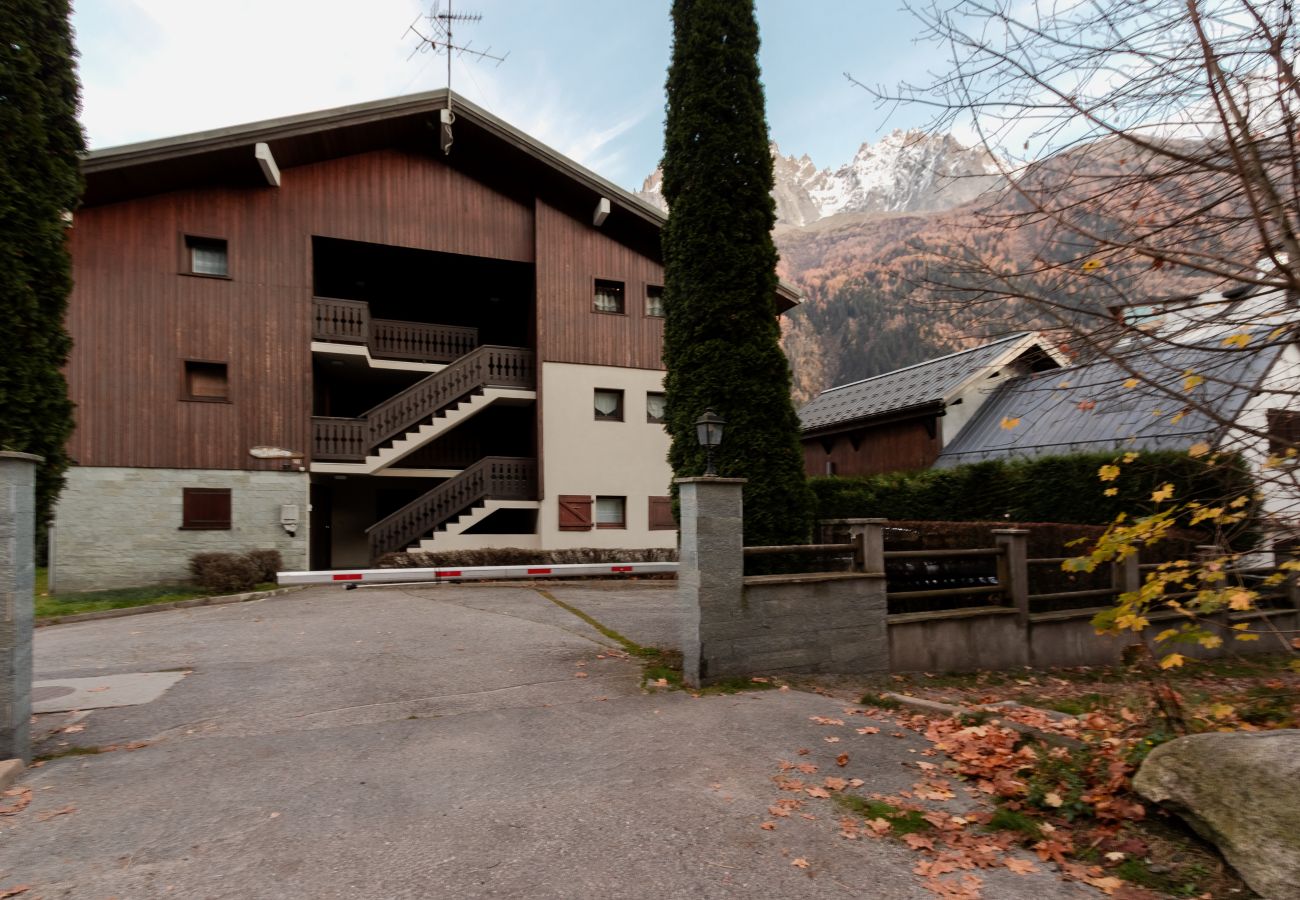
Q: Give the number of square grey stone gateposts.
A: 2